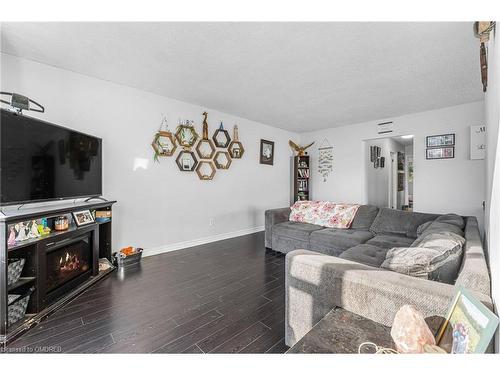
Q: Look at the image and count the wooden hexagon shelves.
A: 8